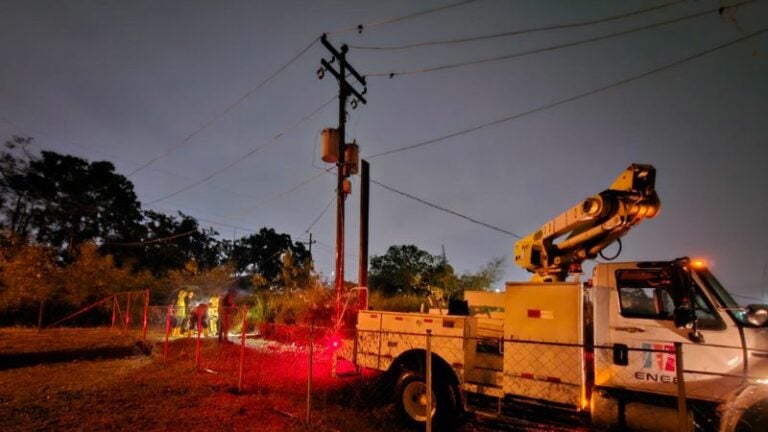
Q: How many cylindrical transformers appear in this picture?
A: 2